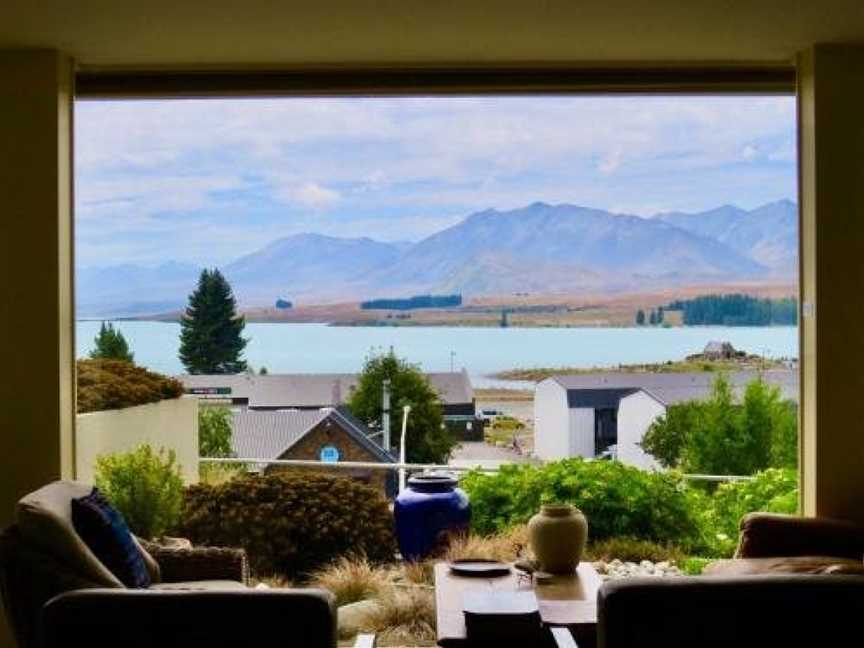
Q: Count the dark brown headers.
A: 1